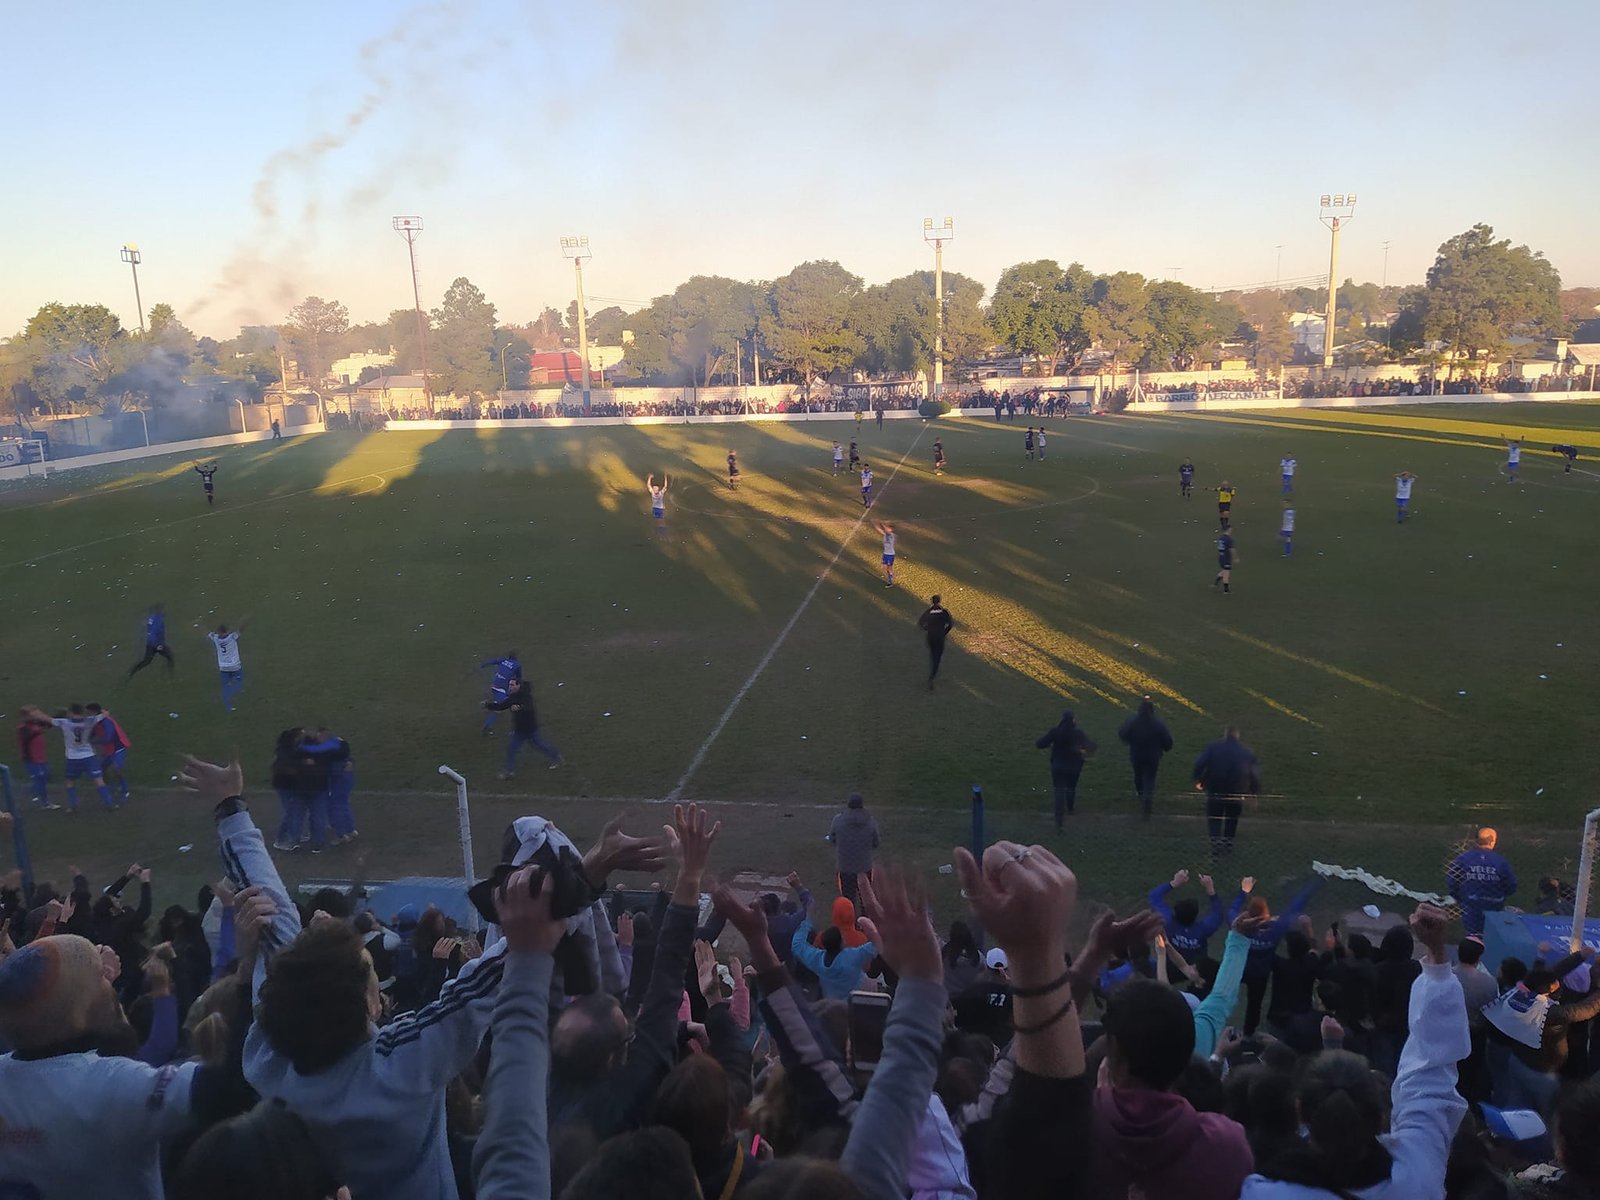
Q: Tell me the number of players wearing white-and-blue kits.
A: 11